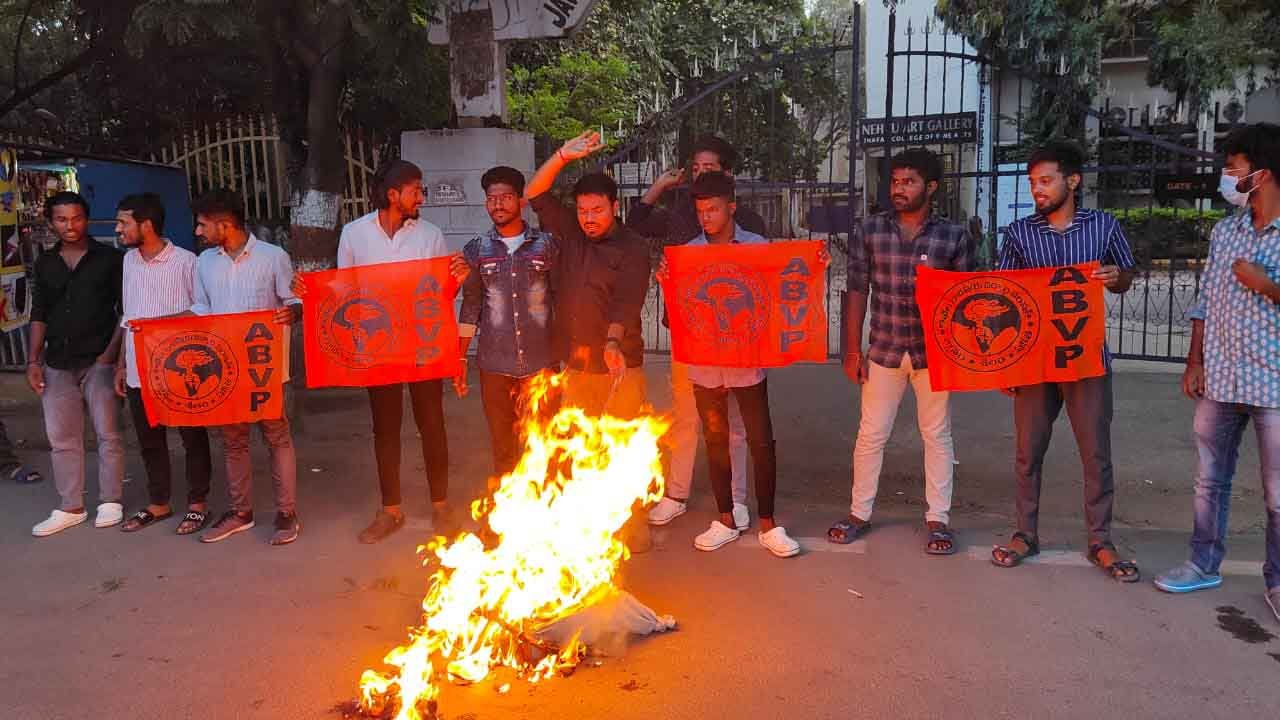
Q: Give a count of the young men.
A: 11